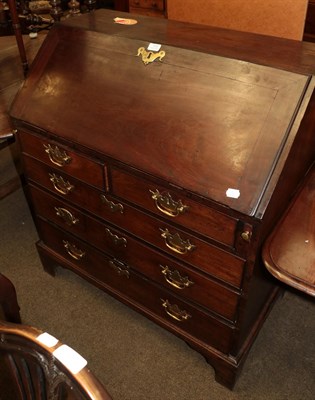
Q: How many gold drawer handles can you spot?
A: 8